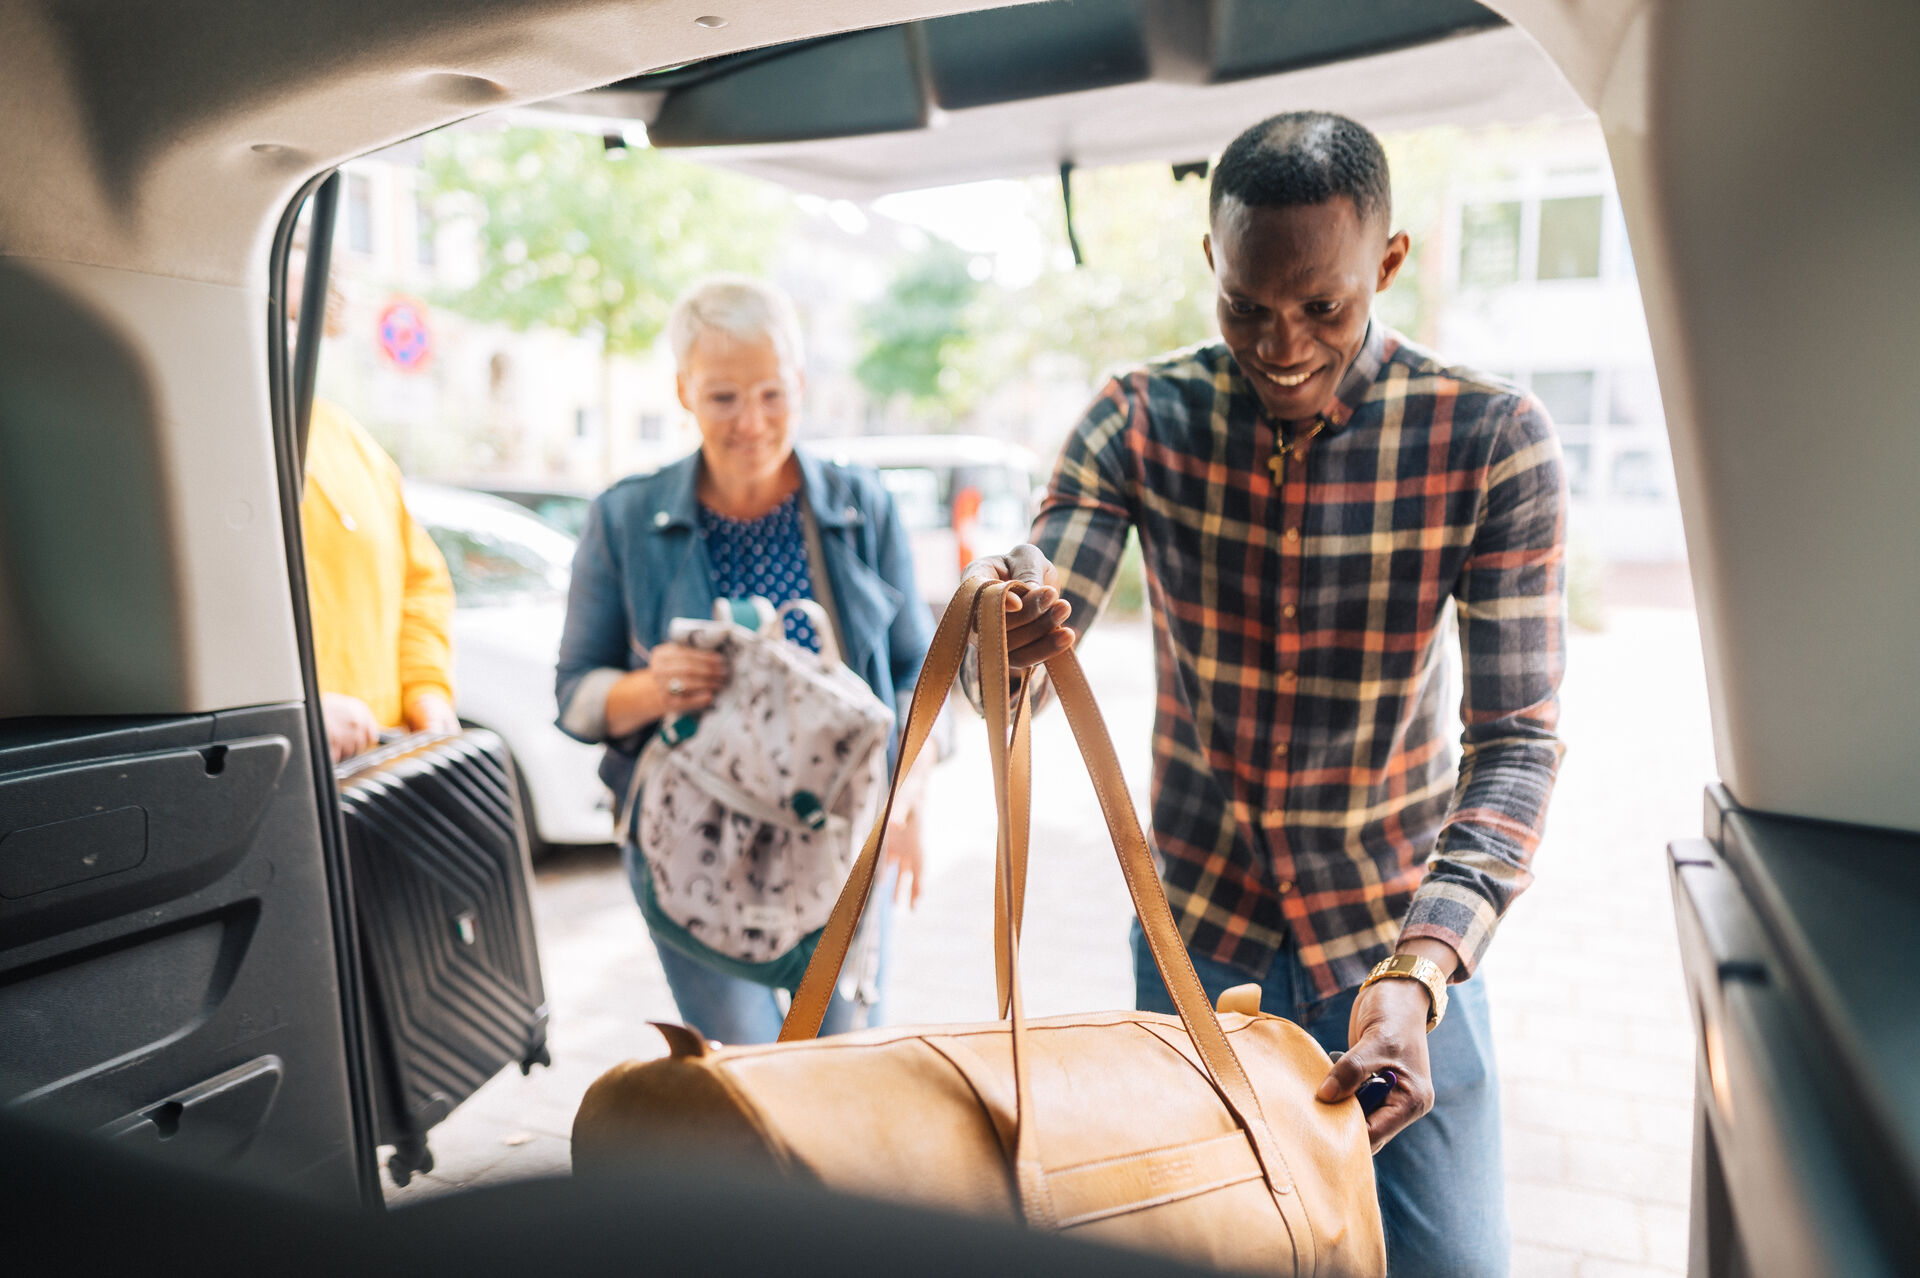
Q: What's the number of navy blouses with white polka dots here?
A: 1